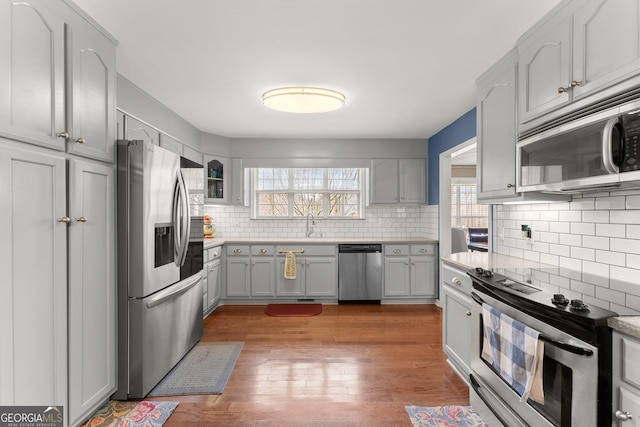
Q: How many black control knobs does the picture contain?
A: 4